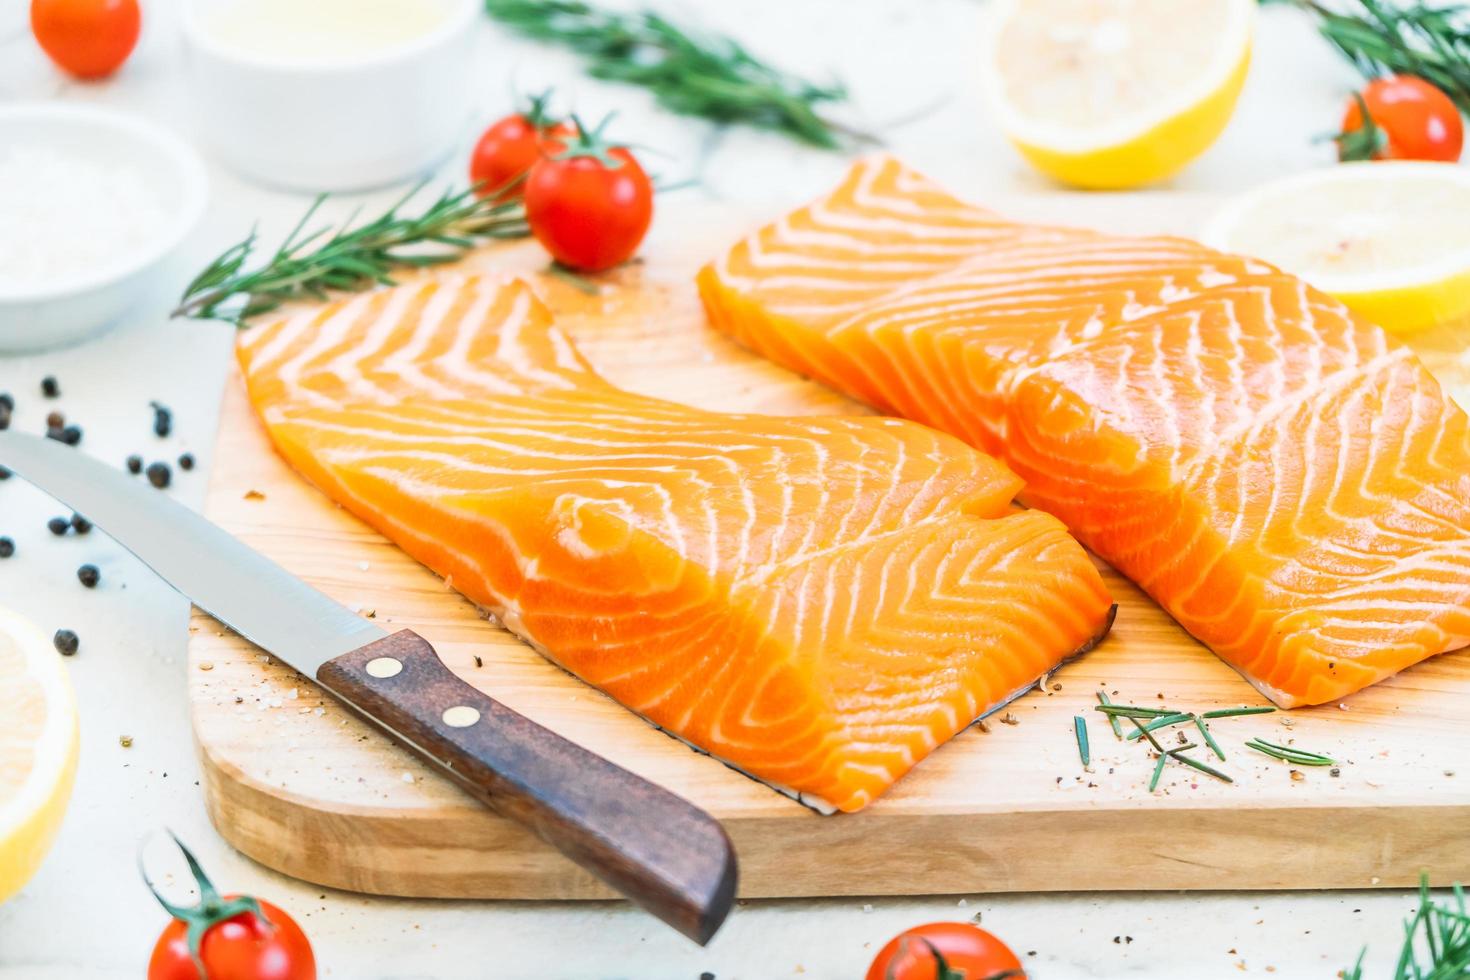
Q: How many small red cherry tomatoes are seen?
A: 6